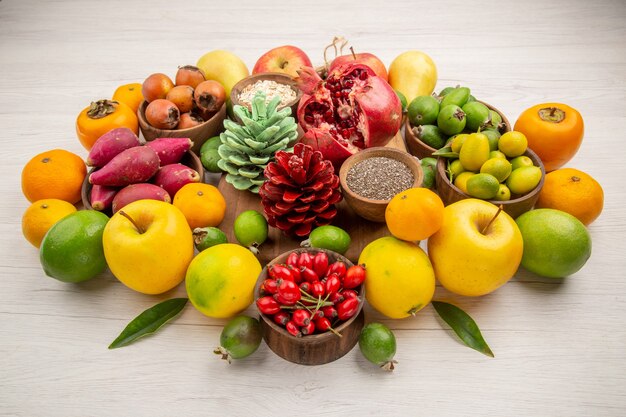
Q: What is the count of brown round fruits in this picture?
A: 6